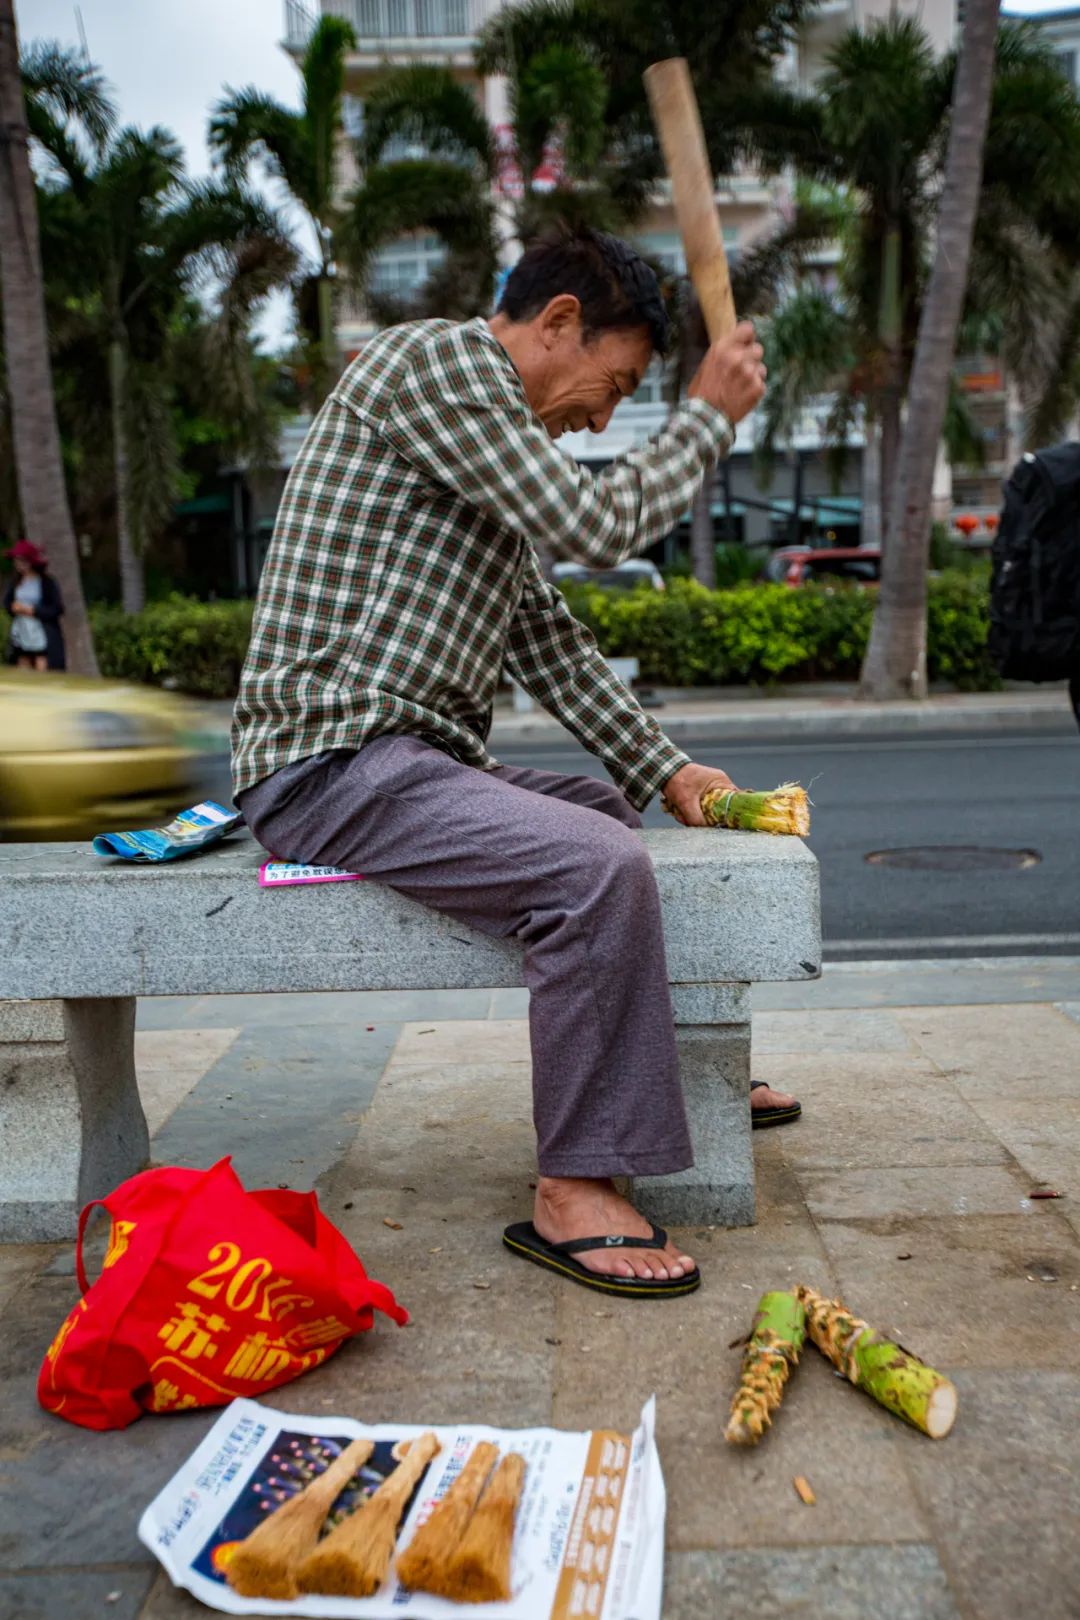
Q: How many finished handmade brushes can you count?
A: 4